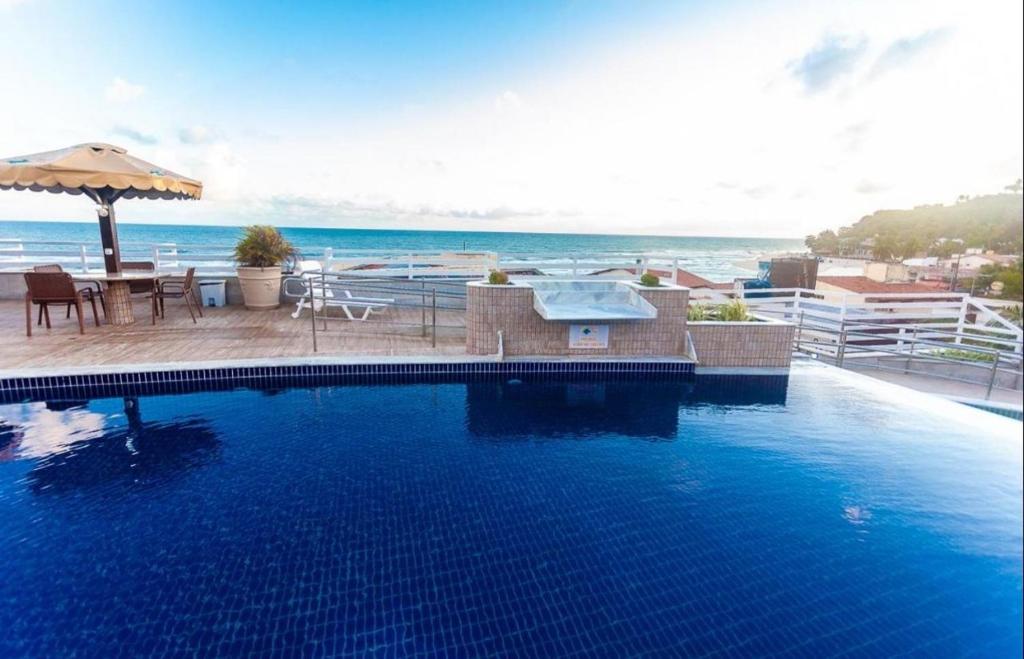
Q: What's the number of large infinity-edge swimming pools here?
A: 1